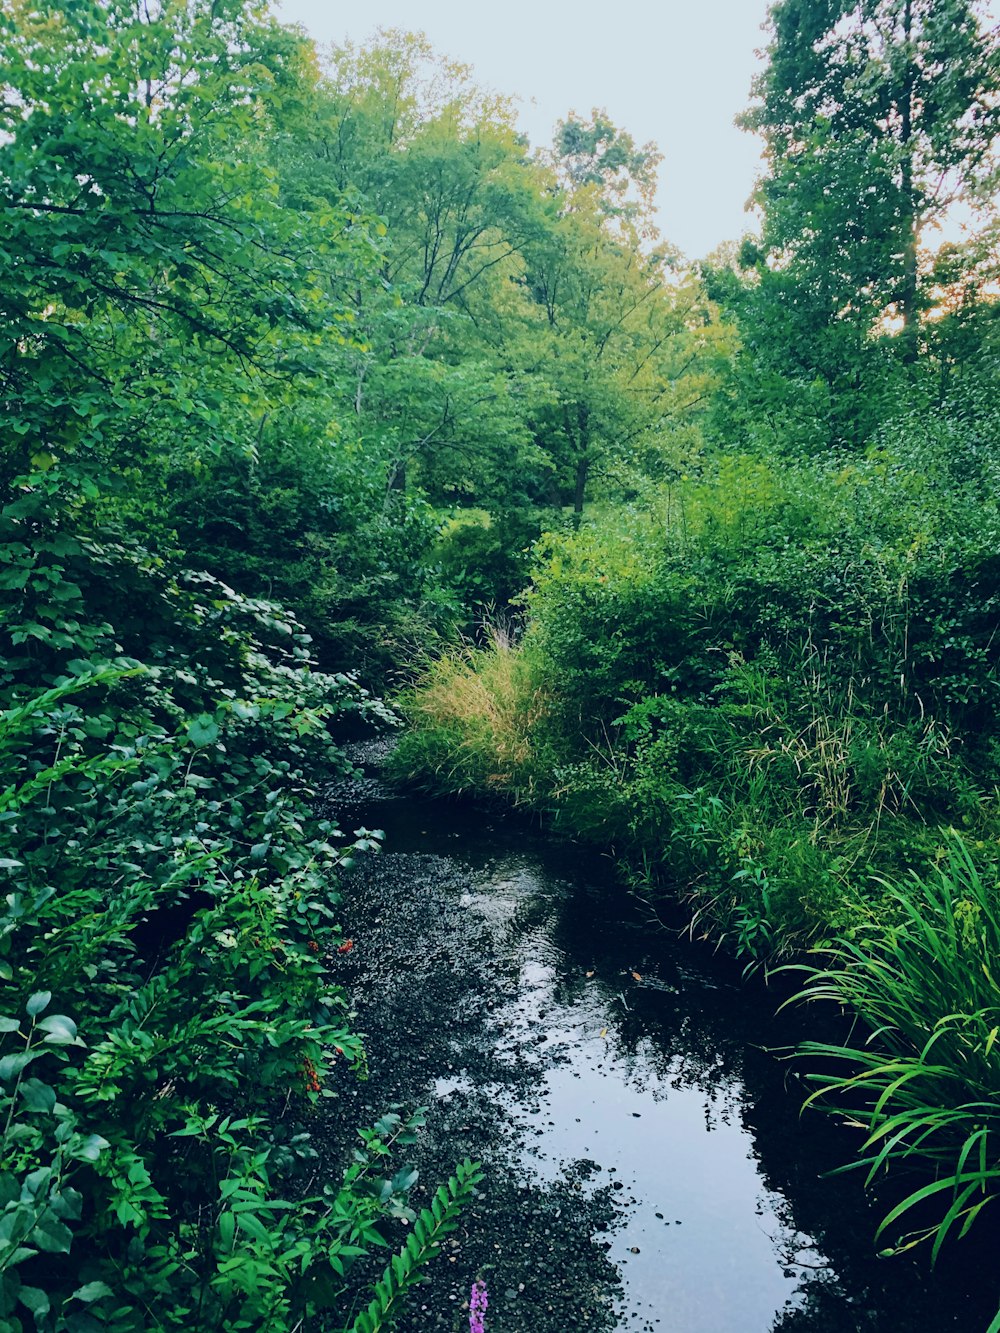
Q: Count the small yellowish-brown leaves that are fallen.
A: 3